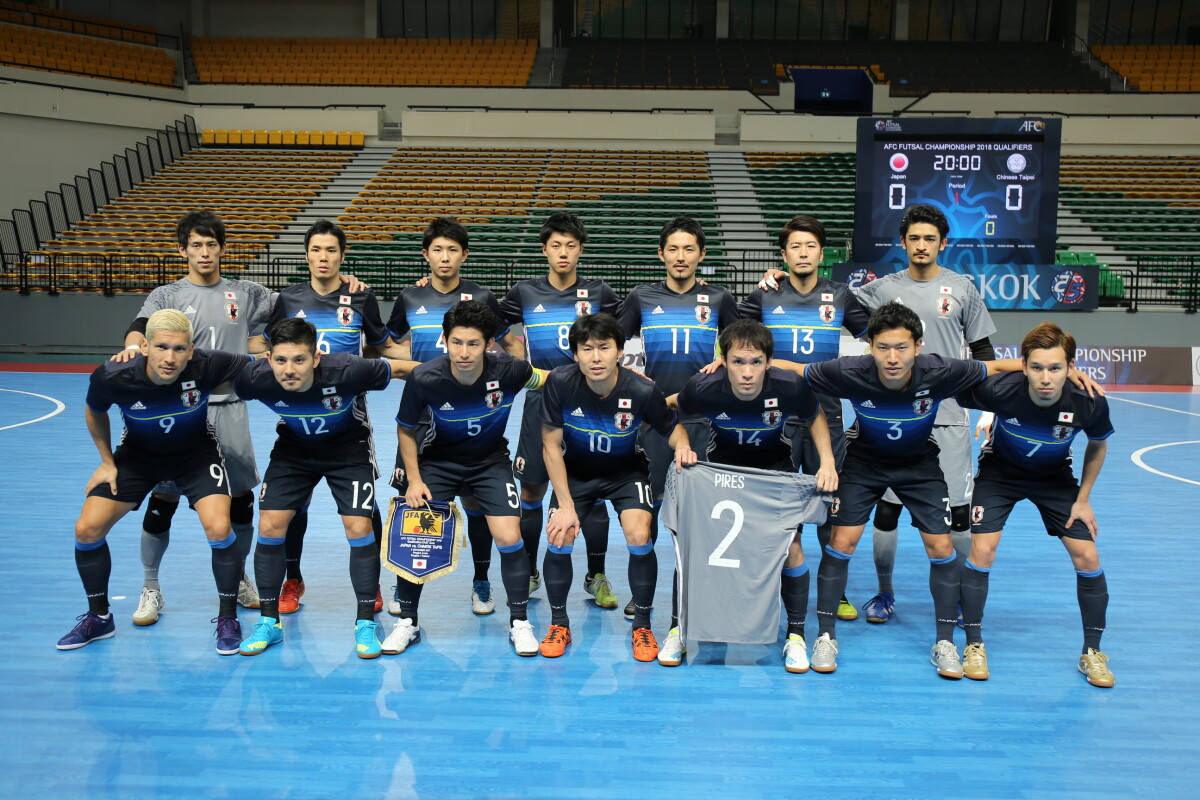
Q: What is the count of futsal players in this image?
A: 14